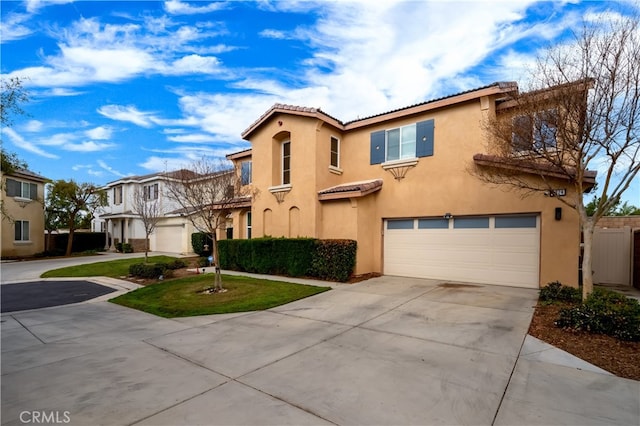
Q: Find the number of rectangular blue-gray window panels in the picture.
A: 4